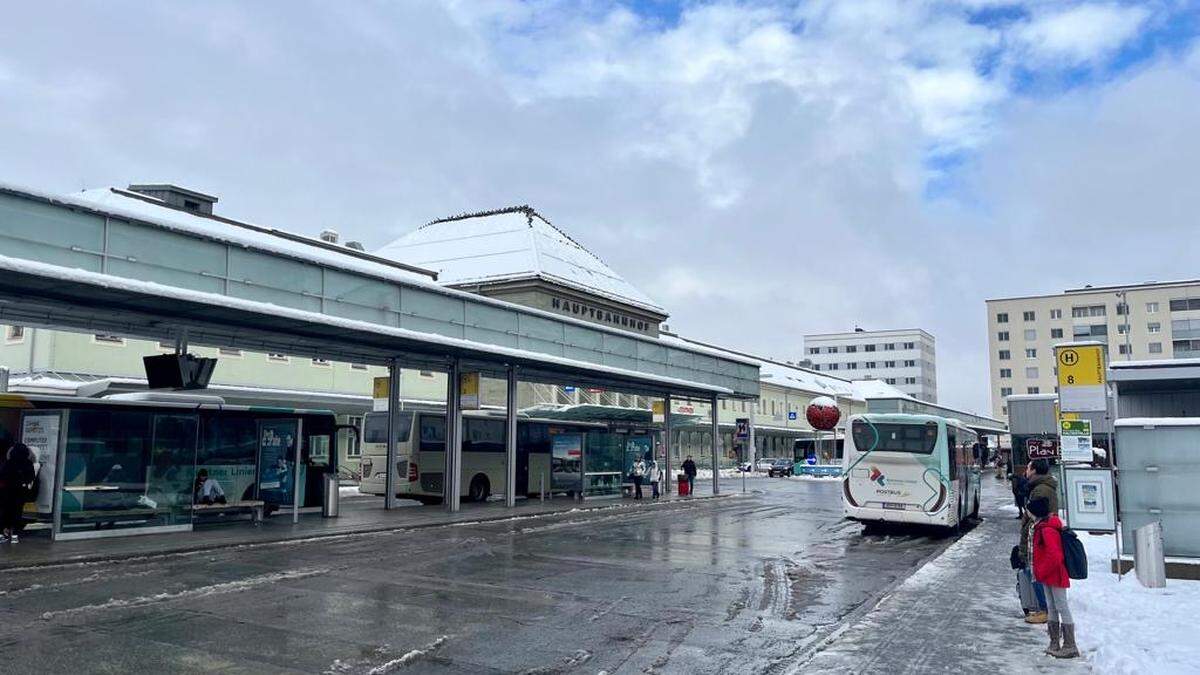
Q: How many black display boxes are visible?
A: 2